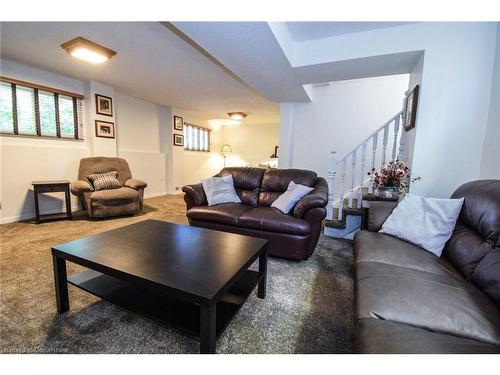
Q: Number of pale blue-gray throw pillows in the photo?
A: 3